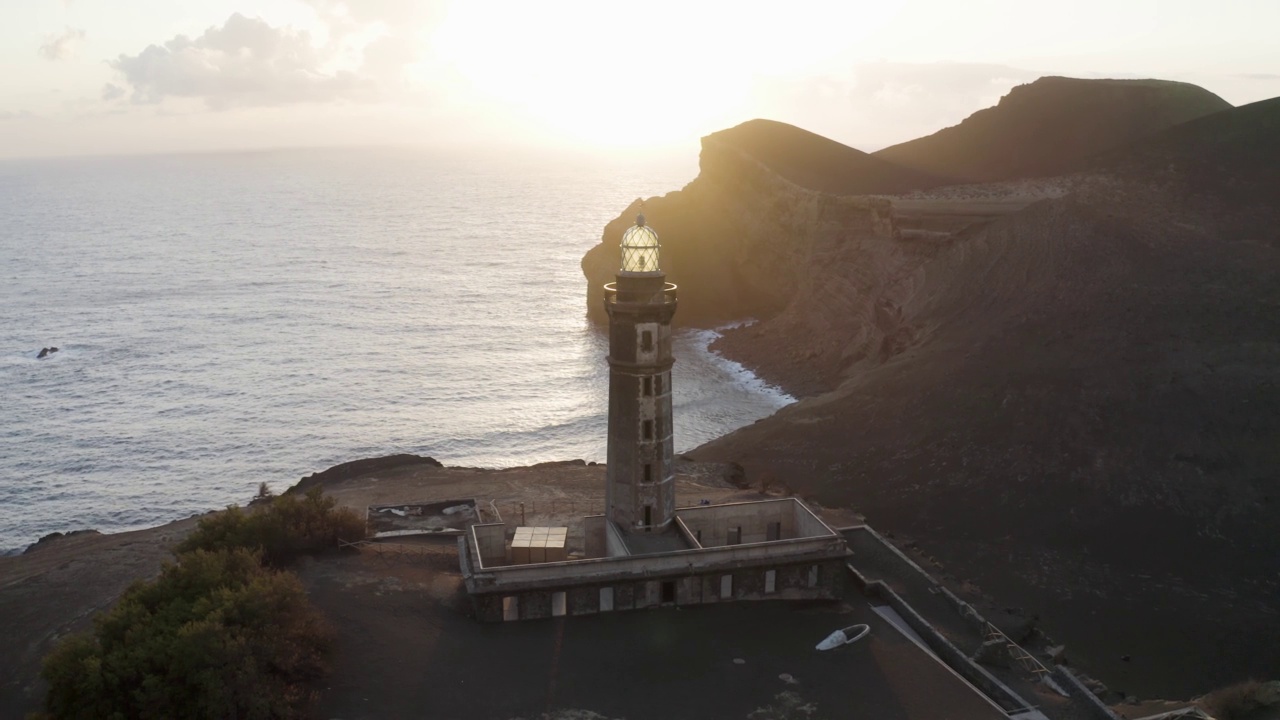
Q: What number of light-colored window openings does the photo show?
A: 6